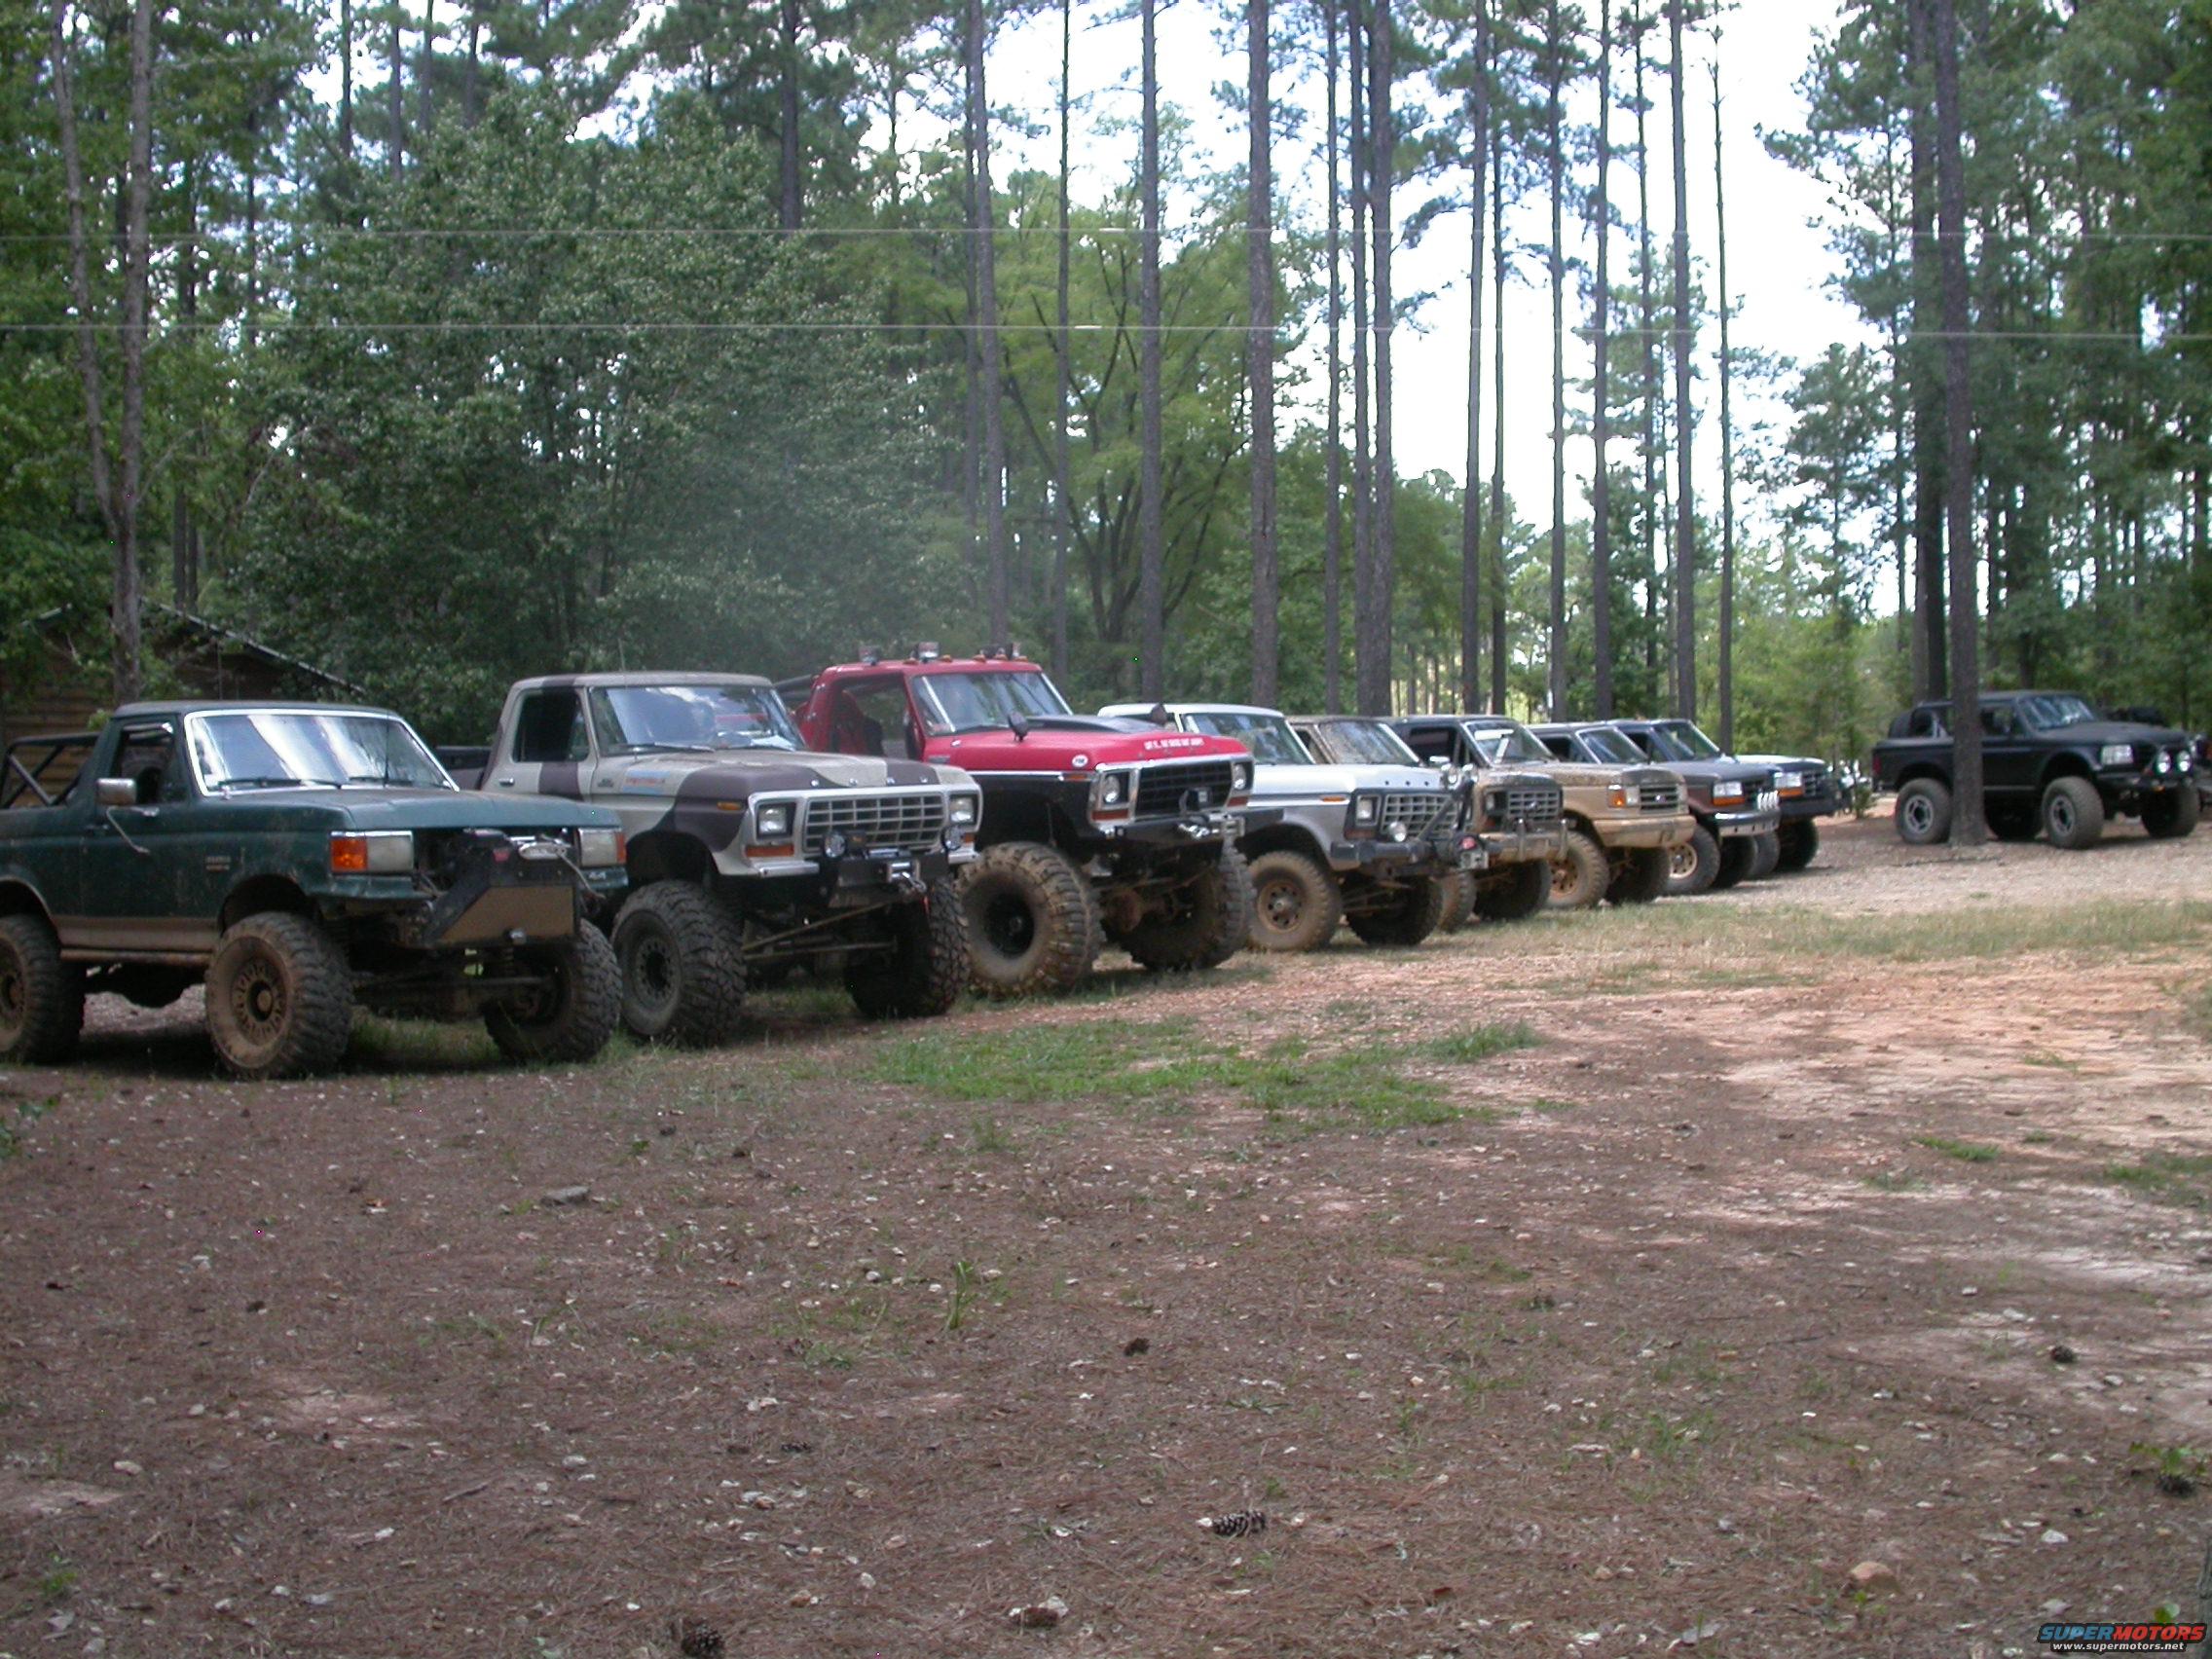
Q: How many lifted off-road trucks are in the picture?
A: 9